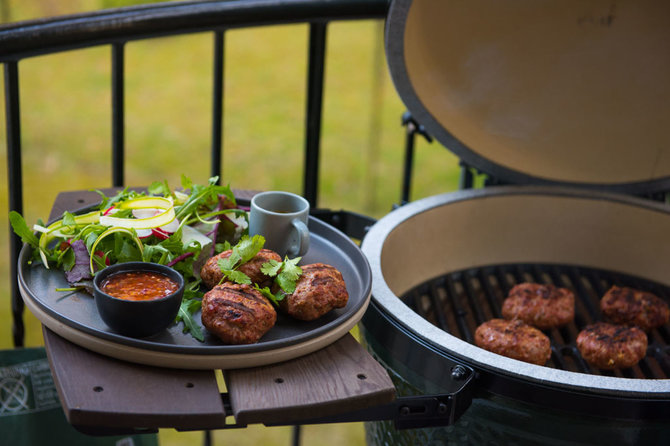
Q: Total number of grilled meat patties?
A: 7